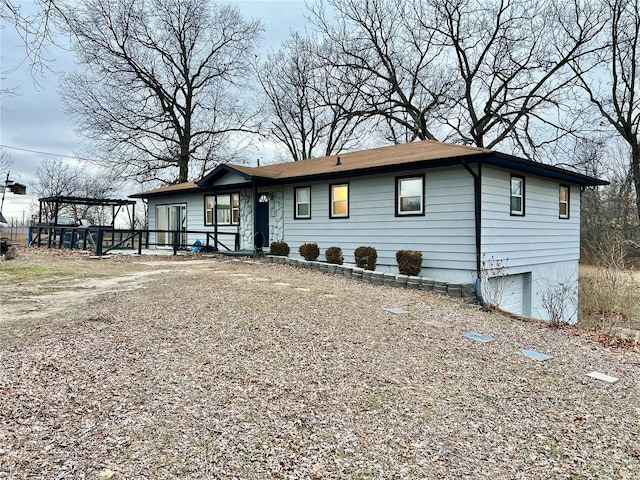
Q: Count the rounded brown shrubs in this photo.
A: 5